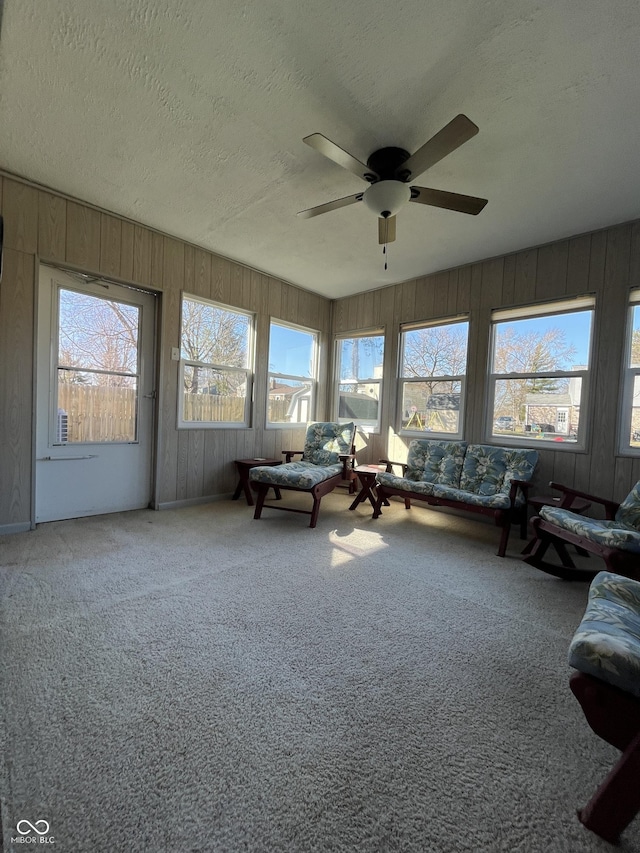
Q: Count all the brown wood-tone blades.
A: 5